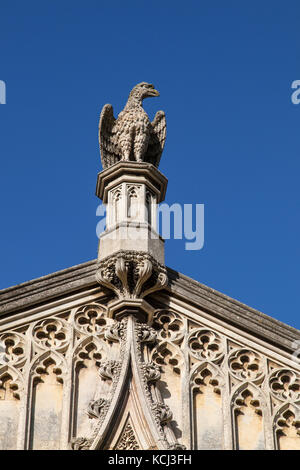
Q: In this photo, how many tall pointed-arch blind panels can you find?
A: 7